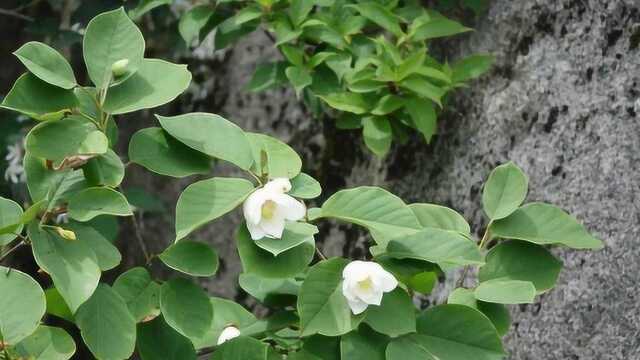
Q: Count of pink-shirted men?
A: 0